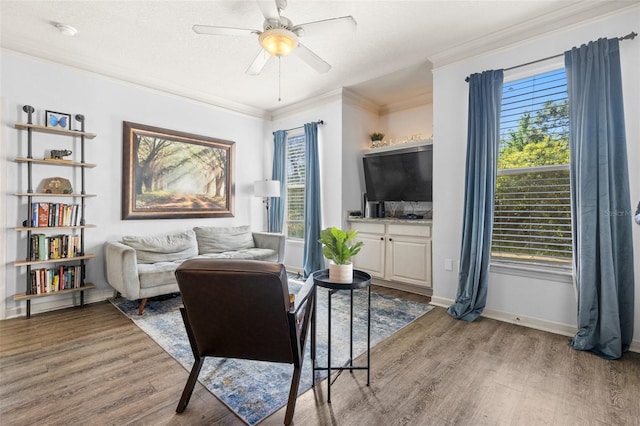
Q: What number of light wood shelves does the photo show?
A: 6